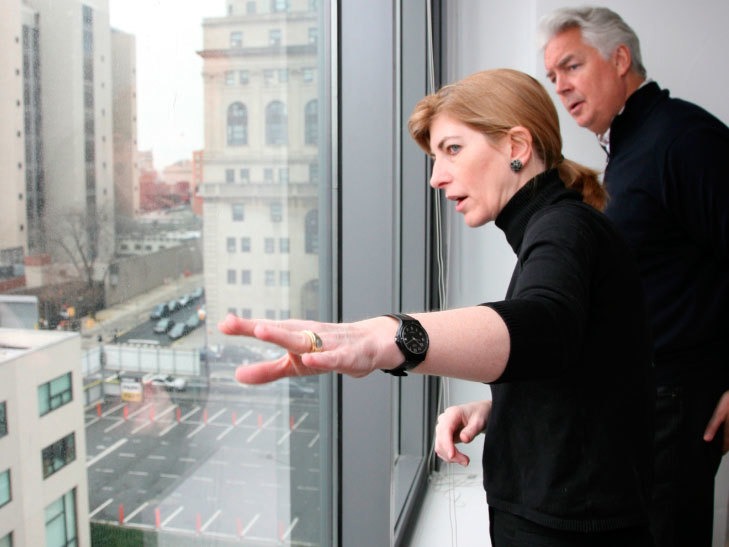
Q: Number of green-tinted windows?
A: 6